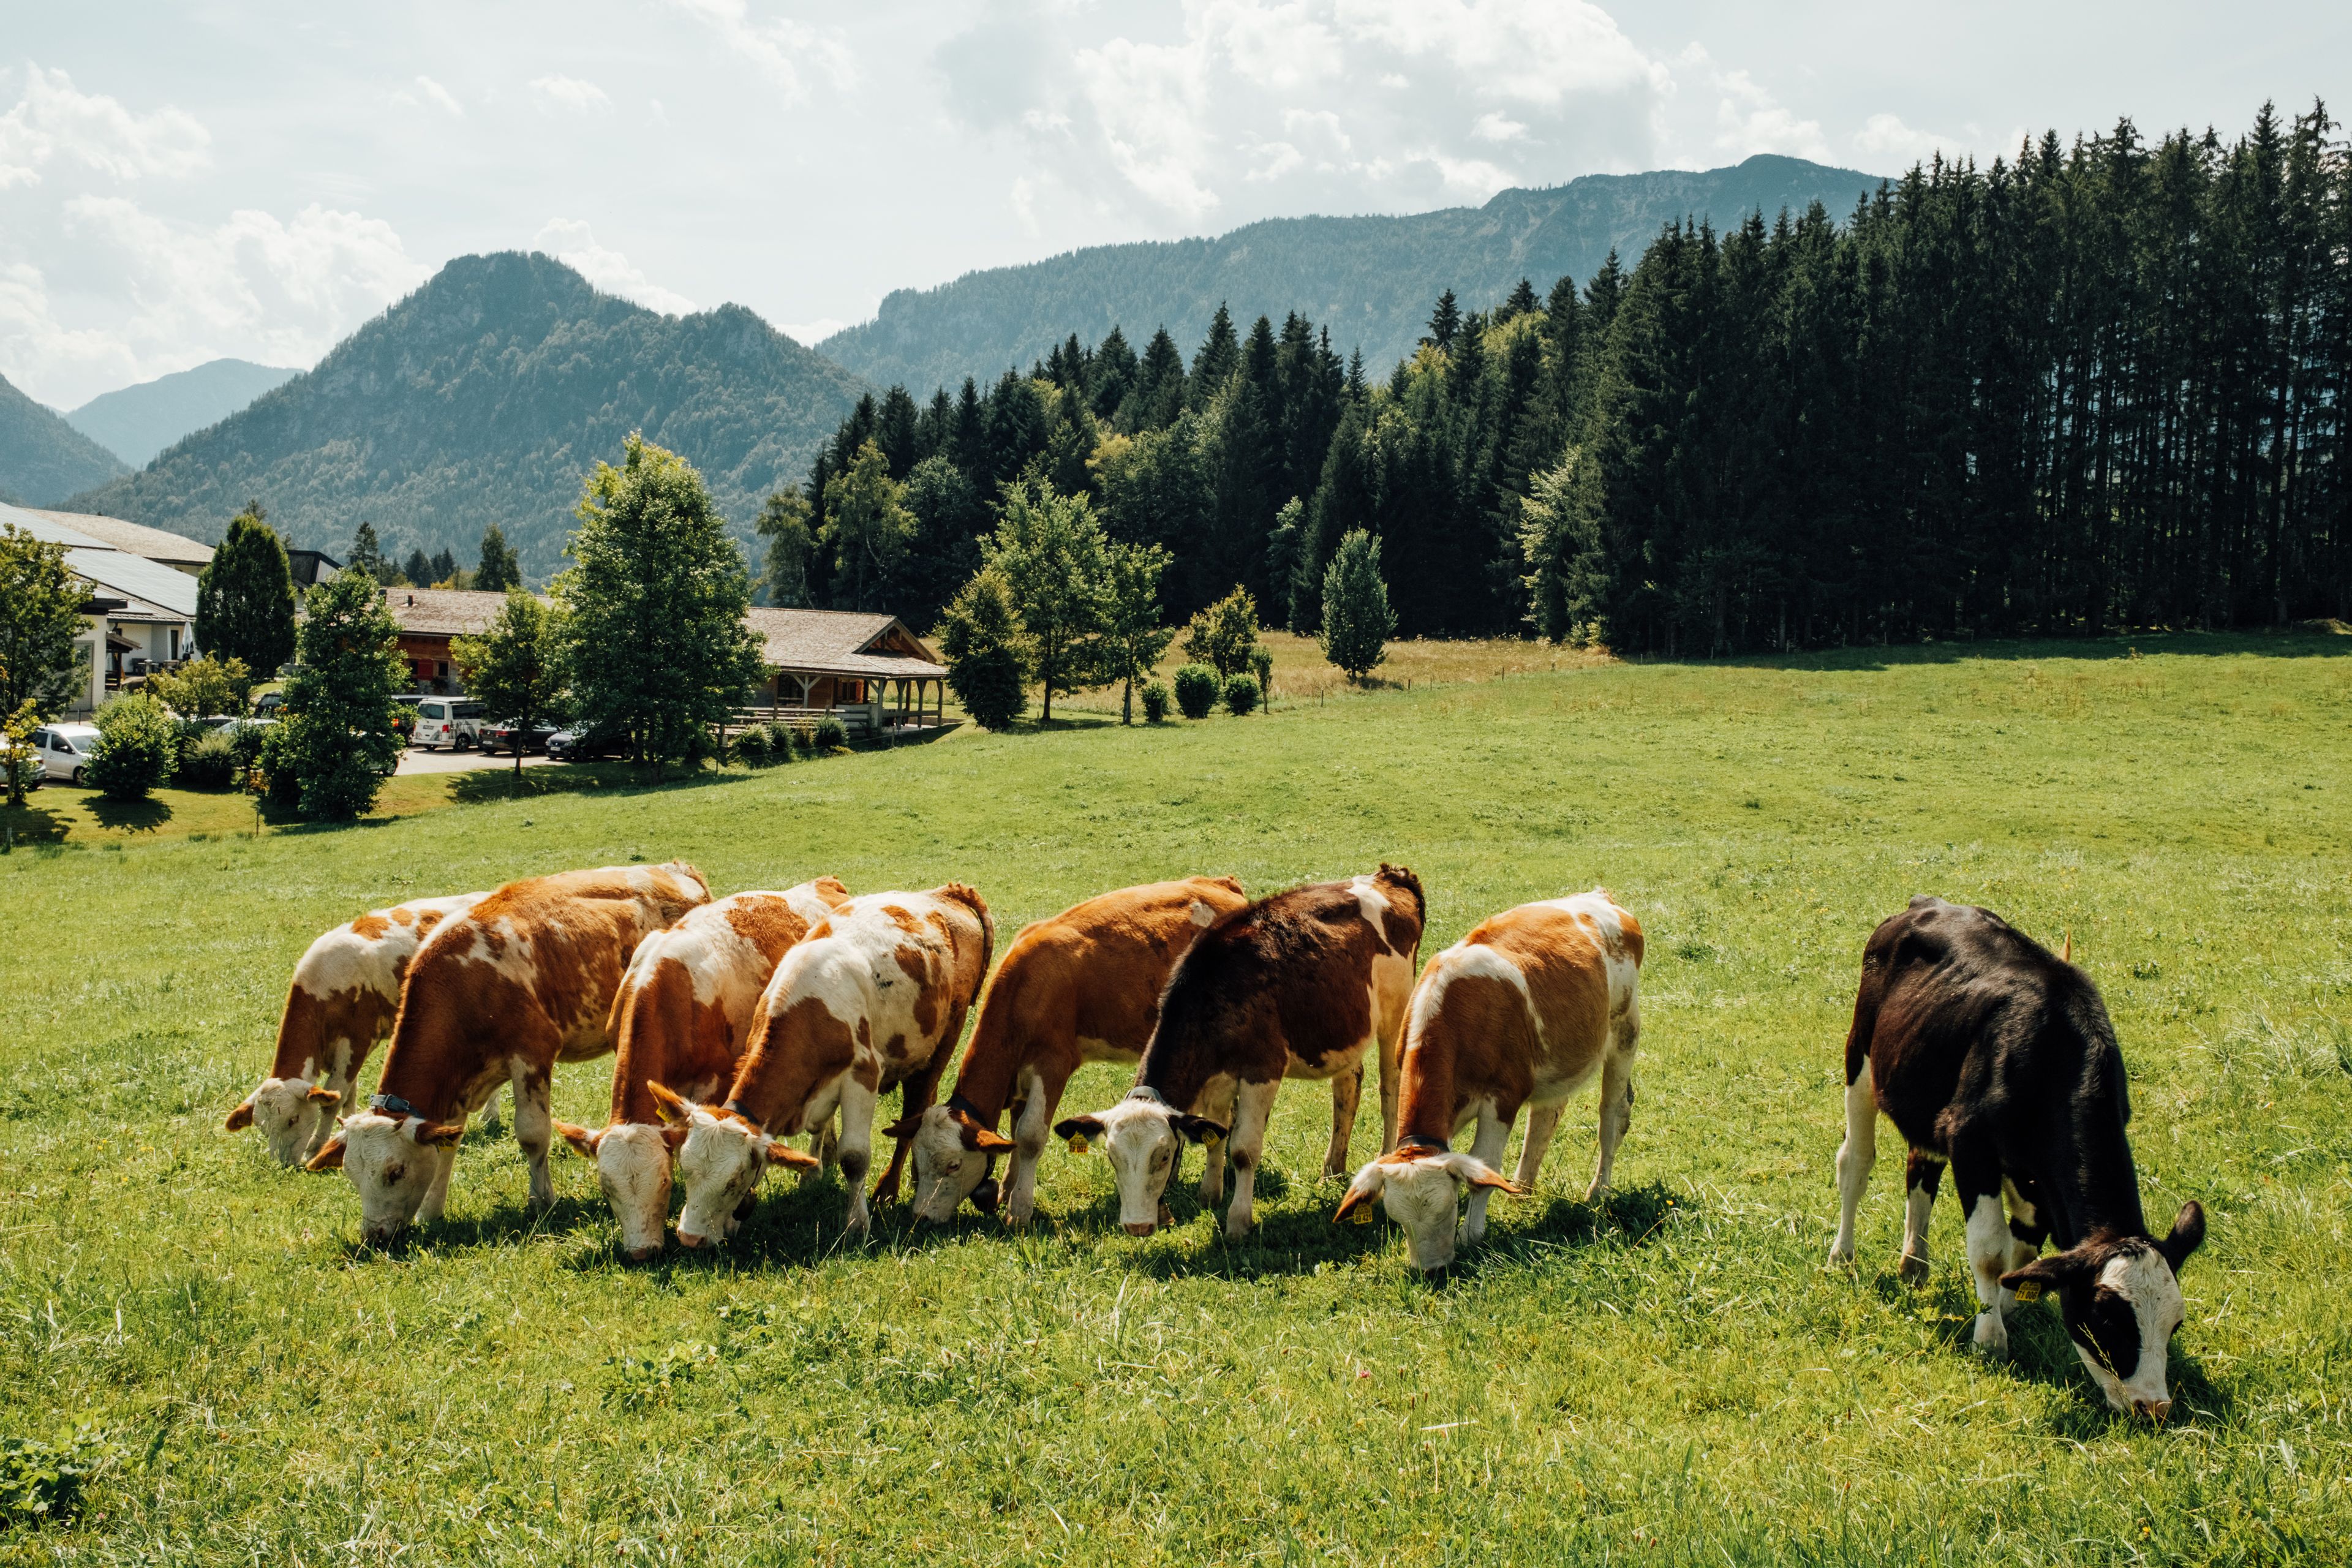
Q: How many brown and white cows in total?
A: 7